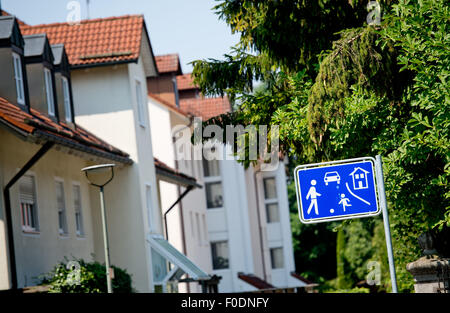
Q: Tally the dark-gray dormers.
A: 3